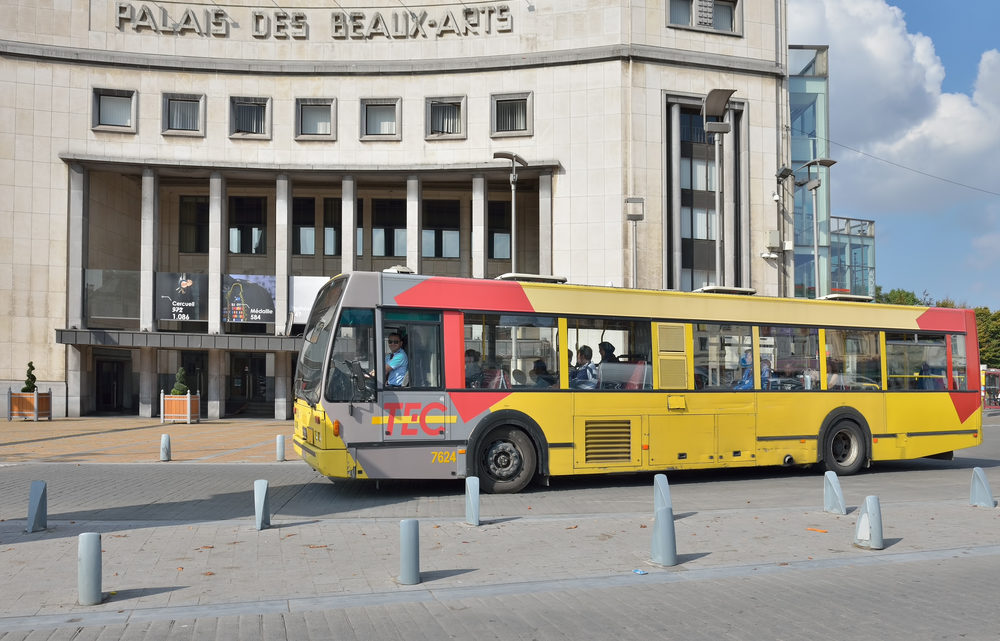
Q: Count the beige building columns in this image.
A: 8